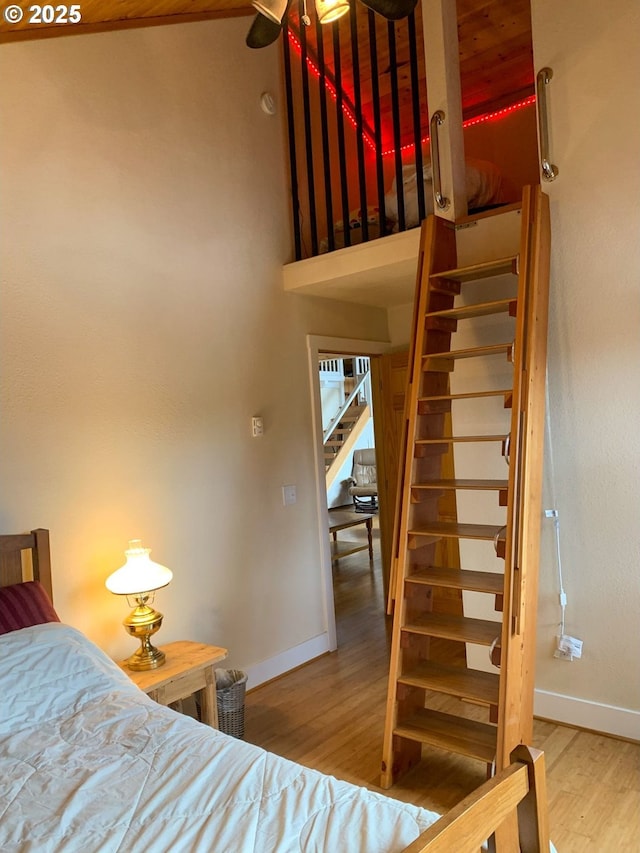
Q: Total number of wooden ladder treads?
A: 11